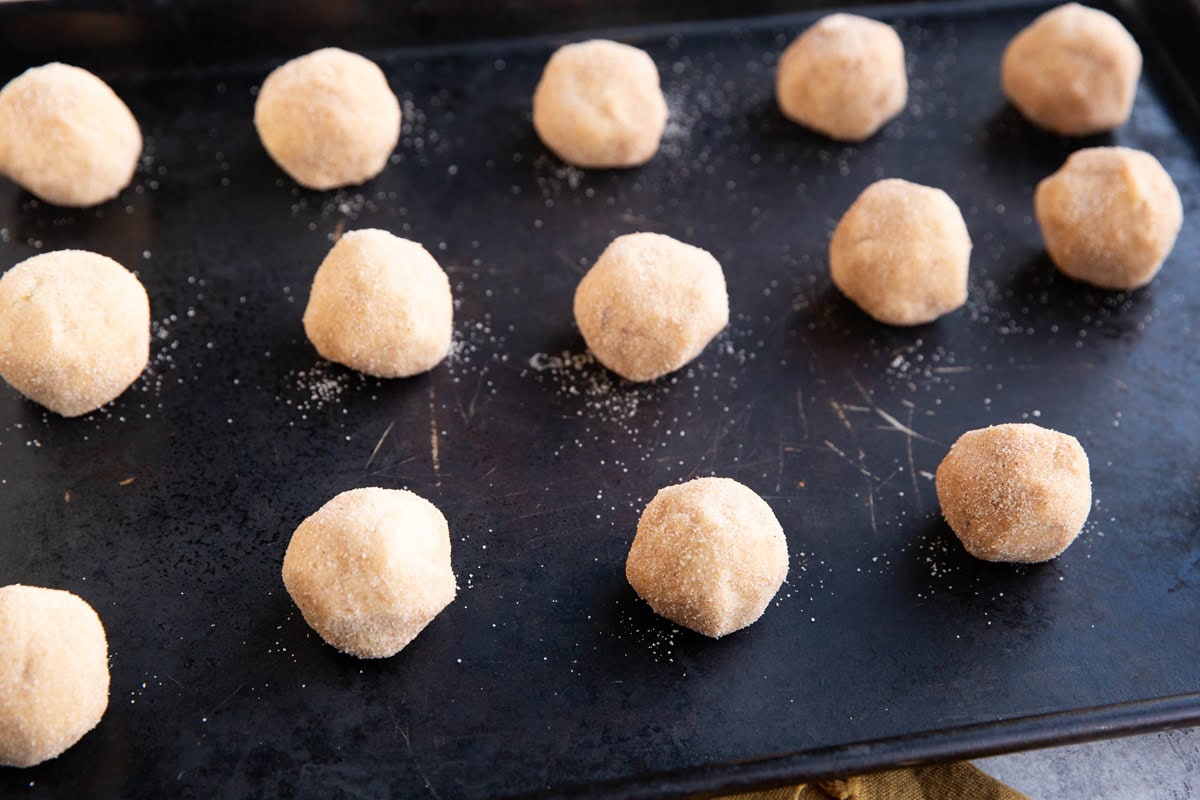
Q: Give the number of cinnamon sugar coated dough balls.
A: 14